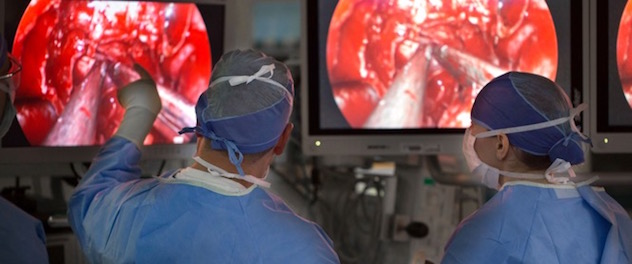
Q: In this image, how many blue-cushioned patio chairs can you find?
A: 0